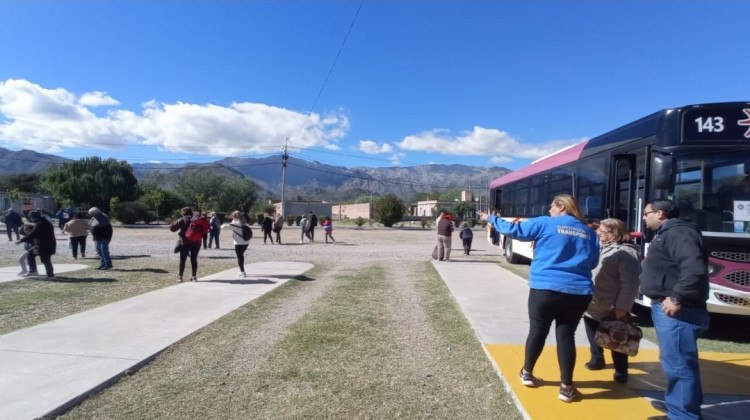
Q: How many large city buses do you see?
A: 1